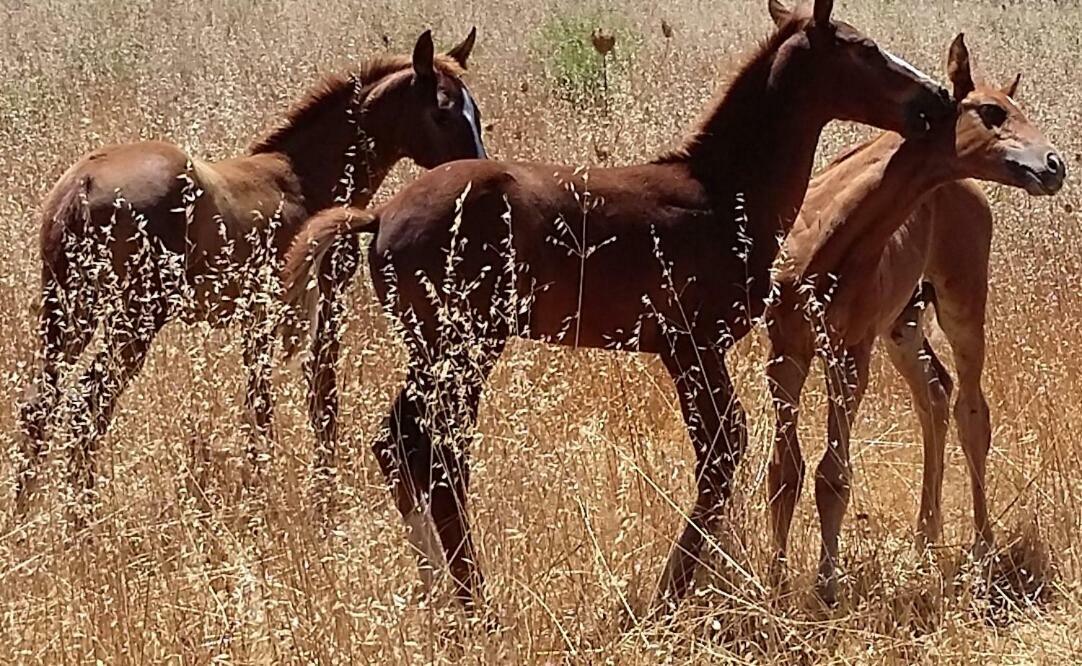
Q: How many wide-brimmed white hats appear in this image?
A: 0